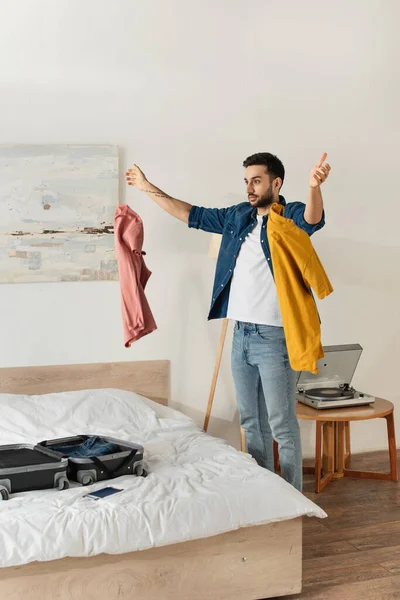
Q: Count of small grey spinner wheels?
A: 4